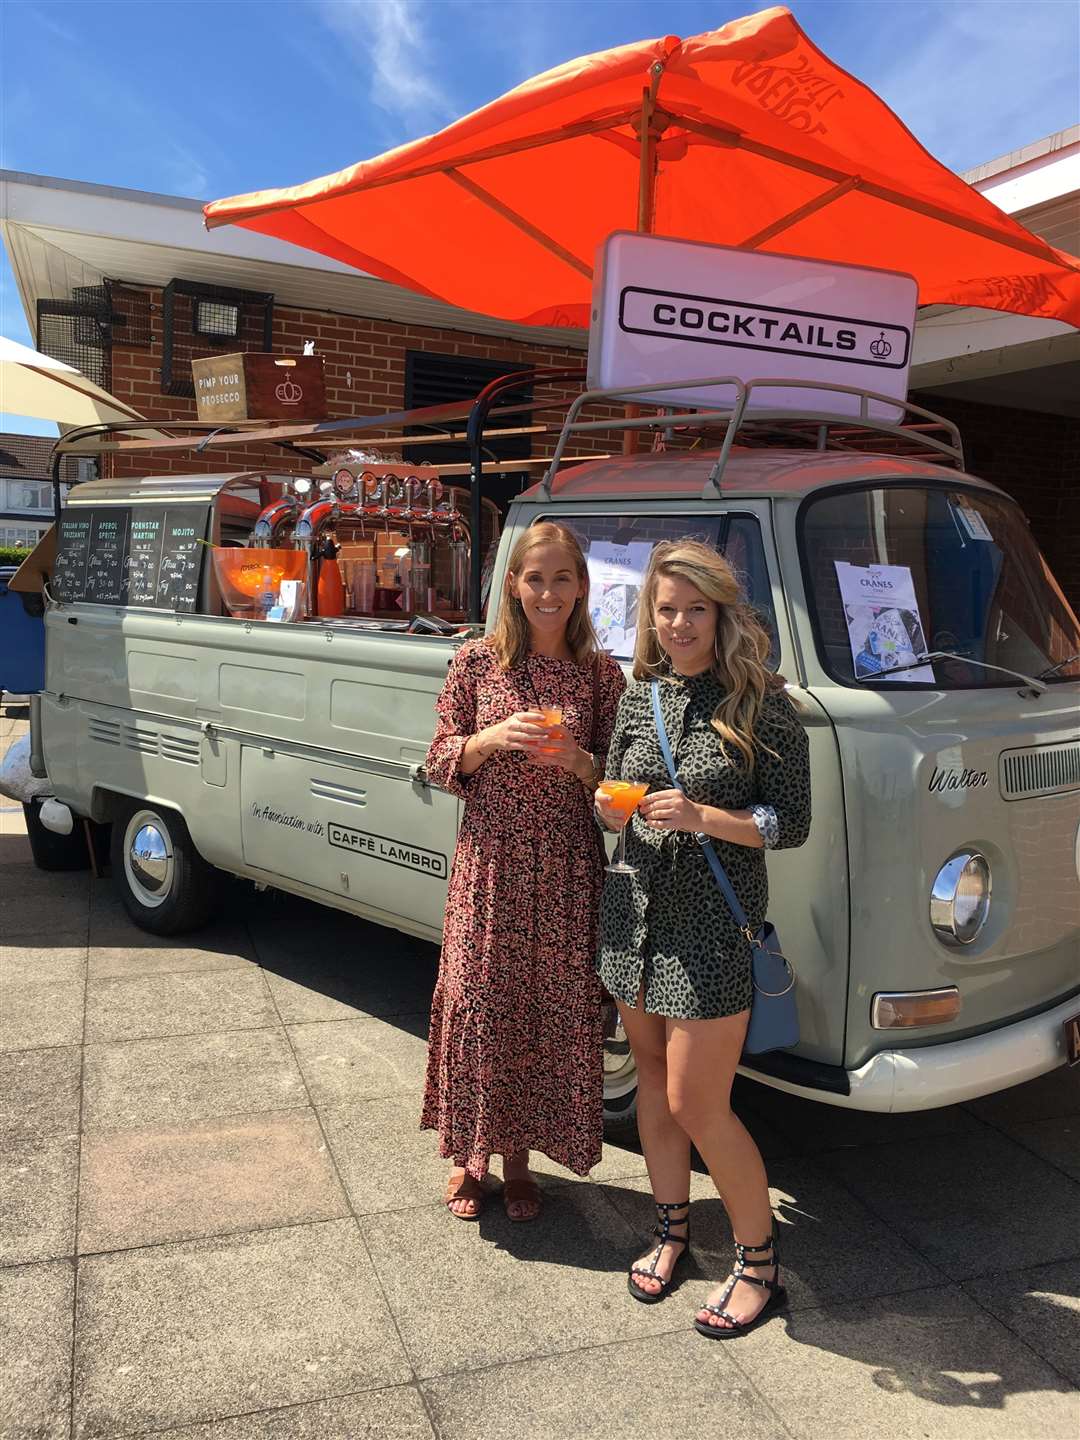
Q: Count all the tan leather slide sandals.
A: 2